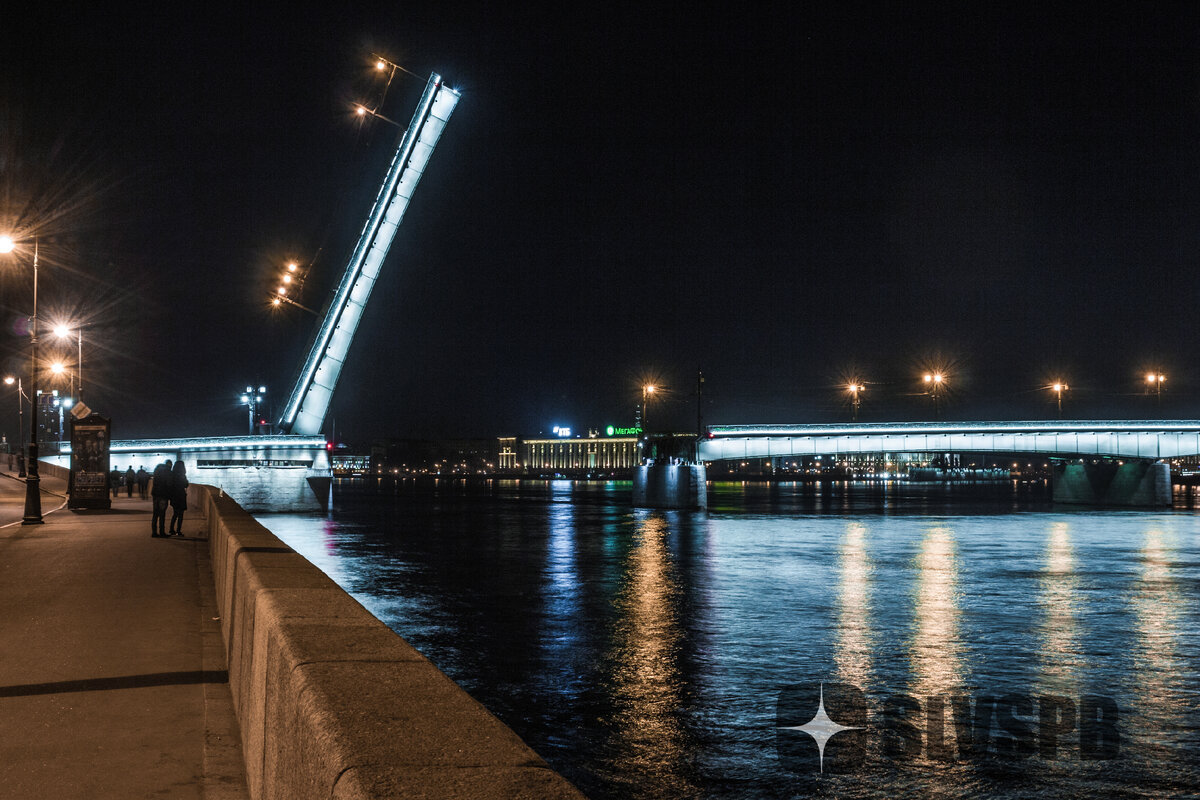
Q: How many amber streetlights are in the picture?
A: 15